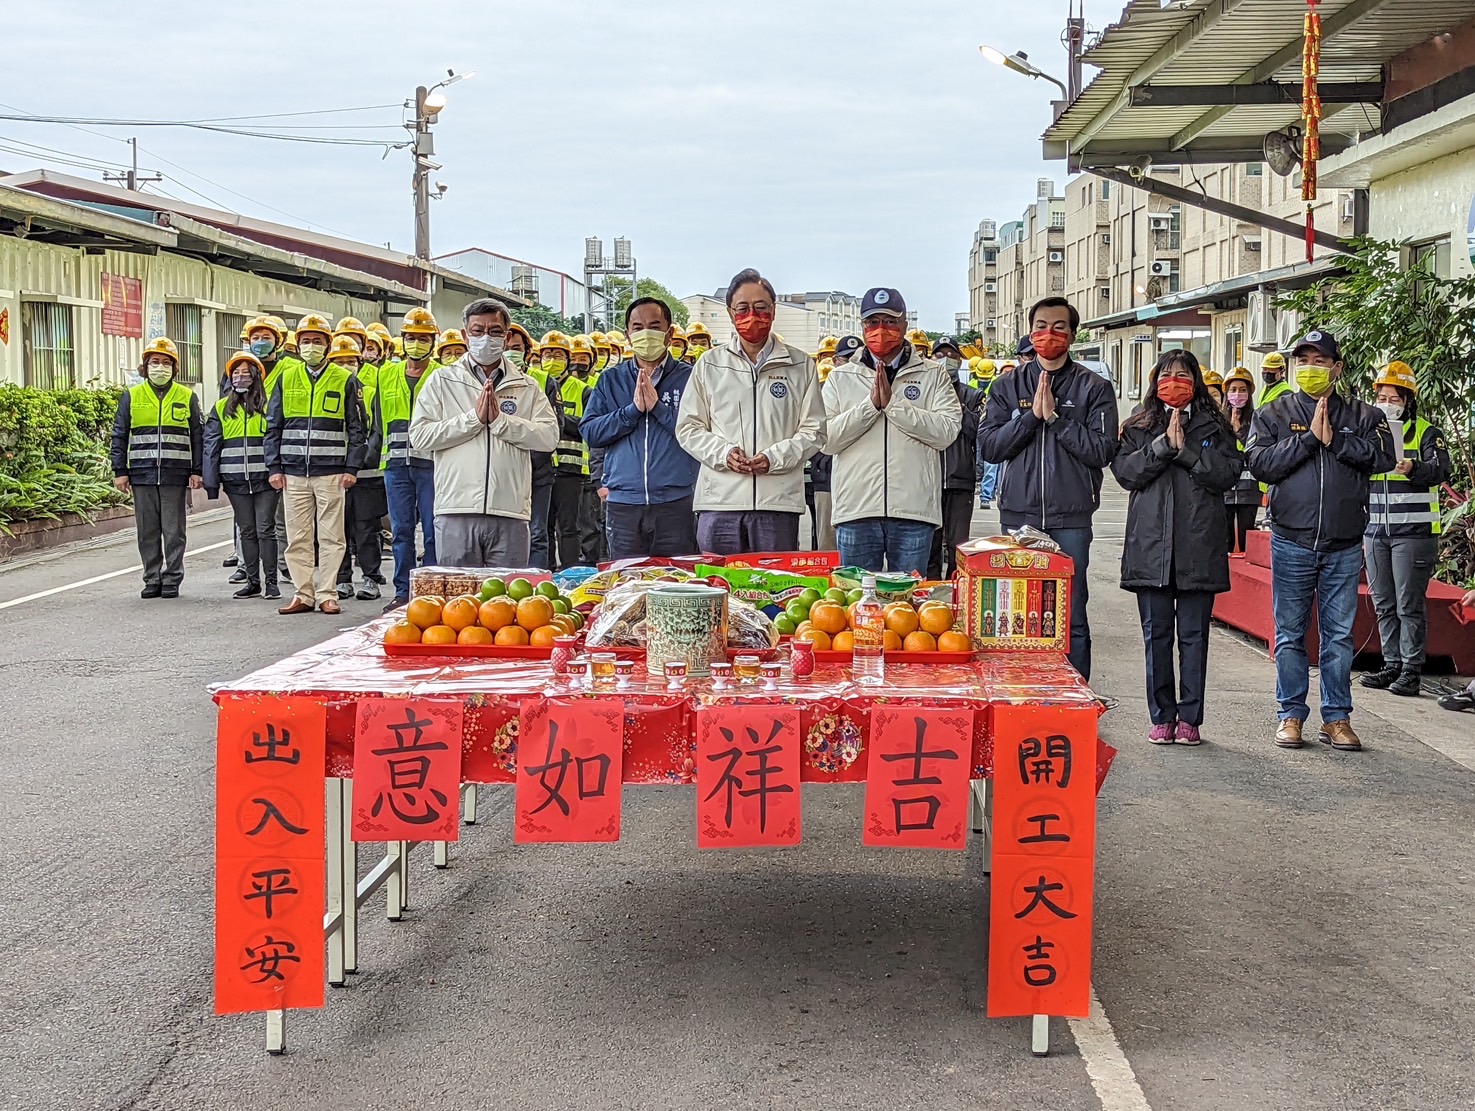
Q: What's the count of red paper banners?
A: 6